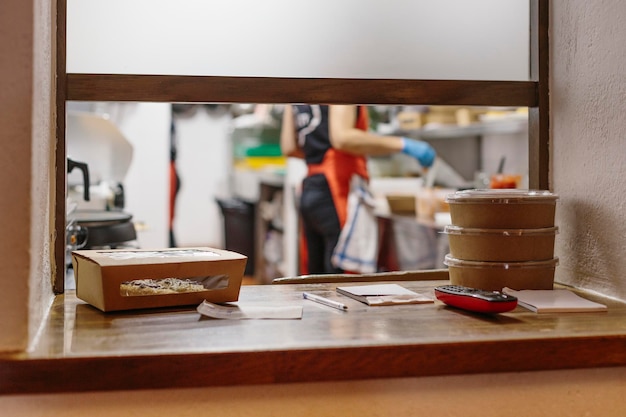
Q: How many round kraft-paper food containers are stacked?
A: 3